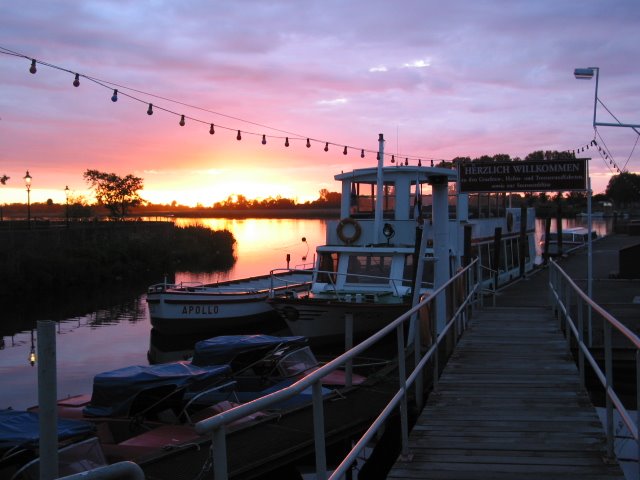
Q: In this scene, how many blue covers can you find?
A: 3